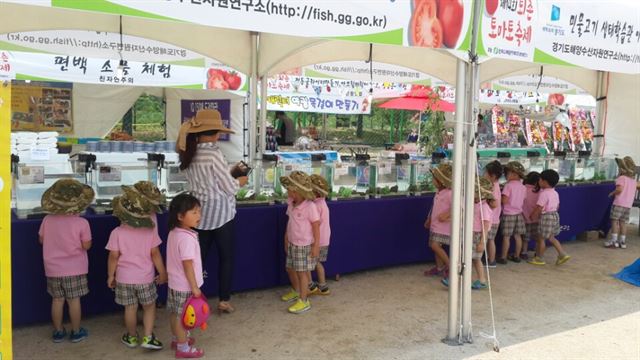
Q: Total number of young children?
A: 13